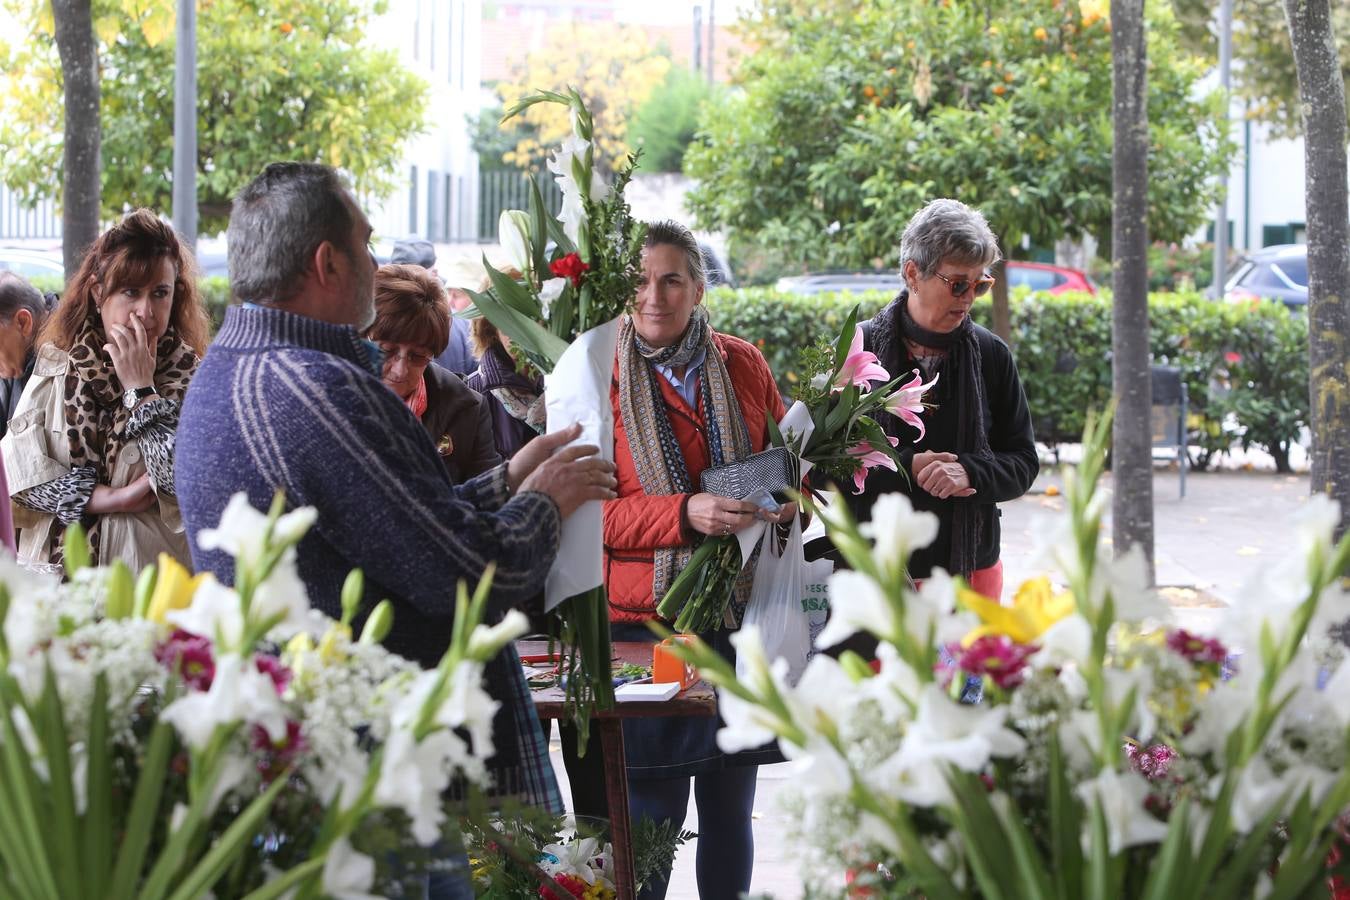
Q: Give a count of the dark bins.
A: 1